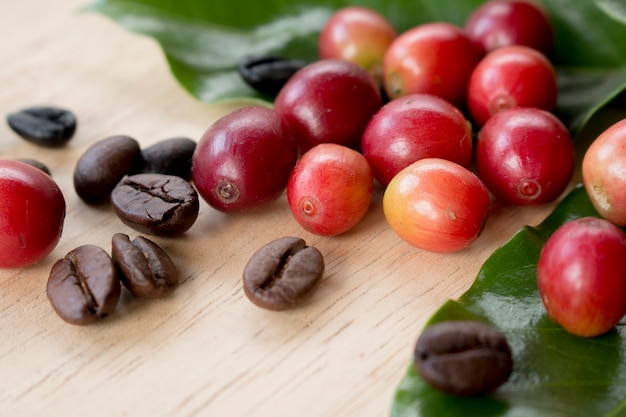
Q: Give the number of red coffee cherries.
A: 13